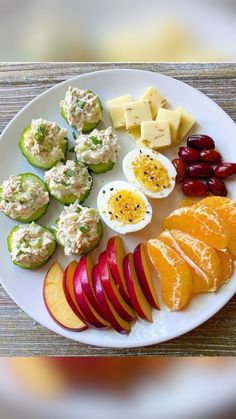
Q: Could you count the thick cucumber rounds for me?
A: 7